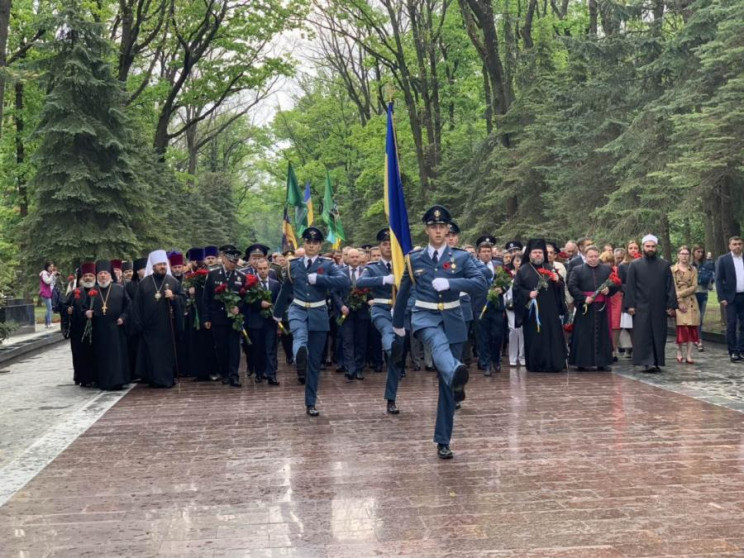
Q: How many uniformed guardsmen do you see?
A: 4